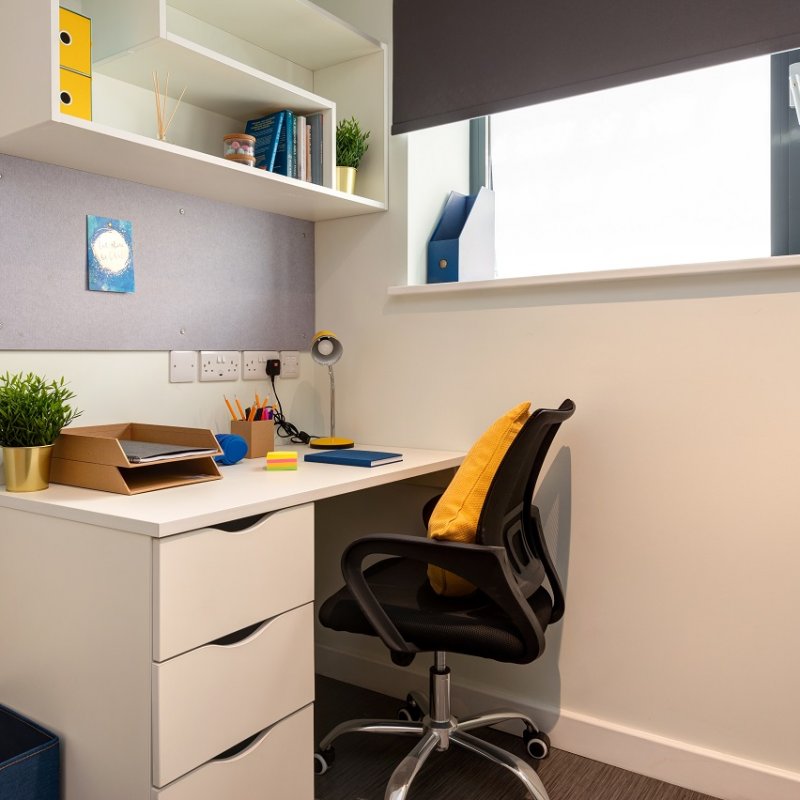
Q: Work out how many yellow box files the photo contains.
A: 2